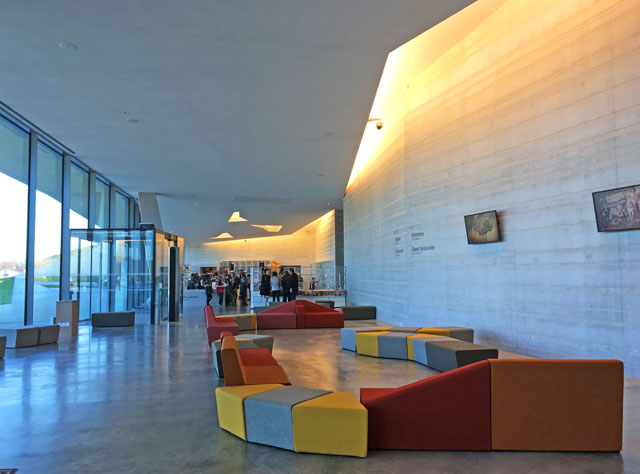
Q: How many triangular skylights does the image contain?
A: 3